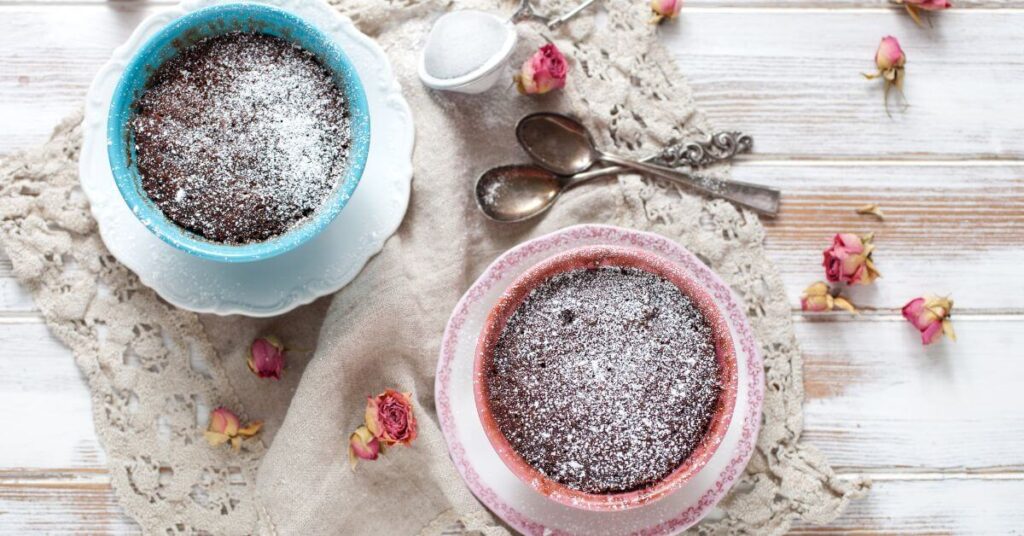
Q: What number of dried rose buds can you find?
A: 11